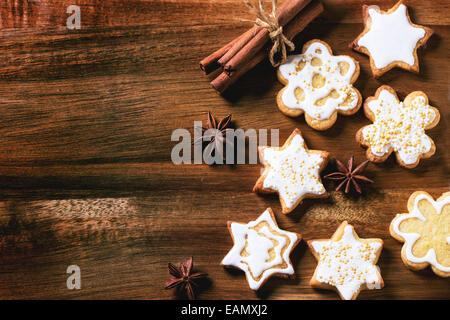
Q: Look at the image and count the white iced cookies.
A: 7